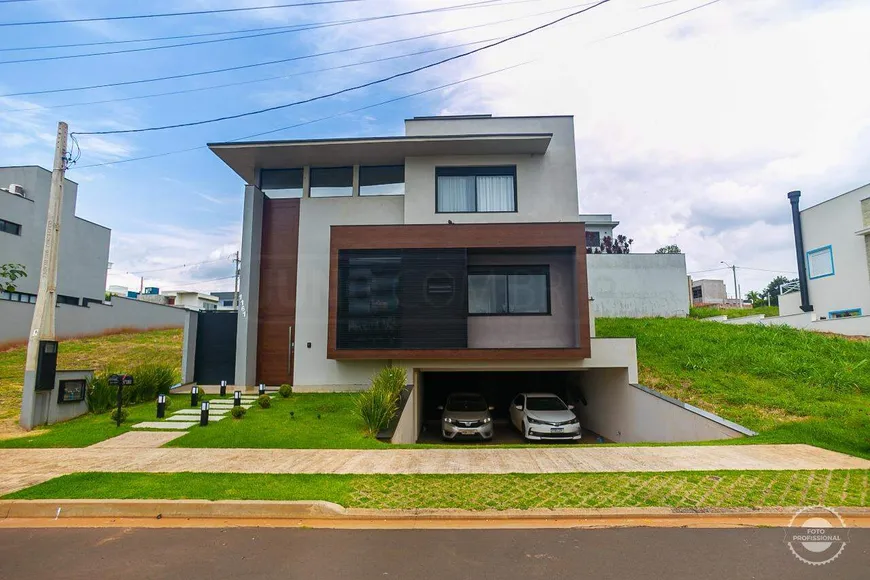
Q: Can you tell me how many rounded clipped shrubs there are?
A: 6